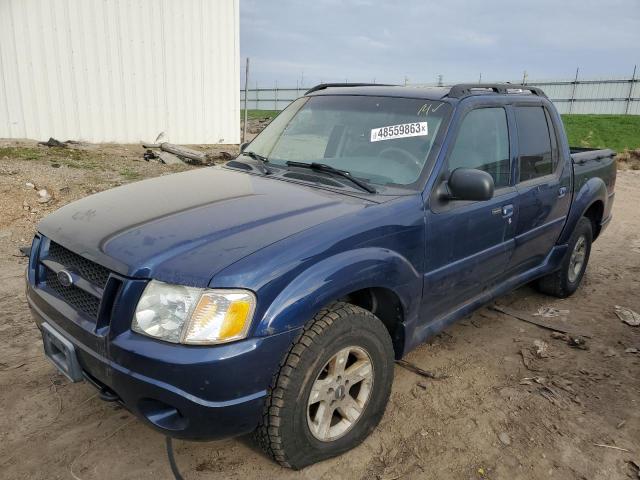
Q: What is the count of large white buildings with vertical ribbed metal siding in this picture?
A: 1